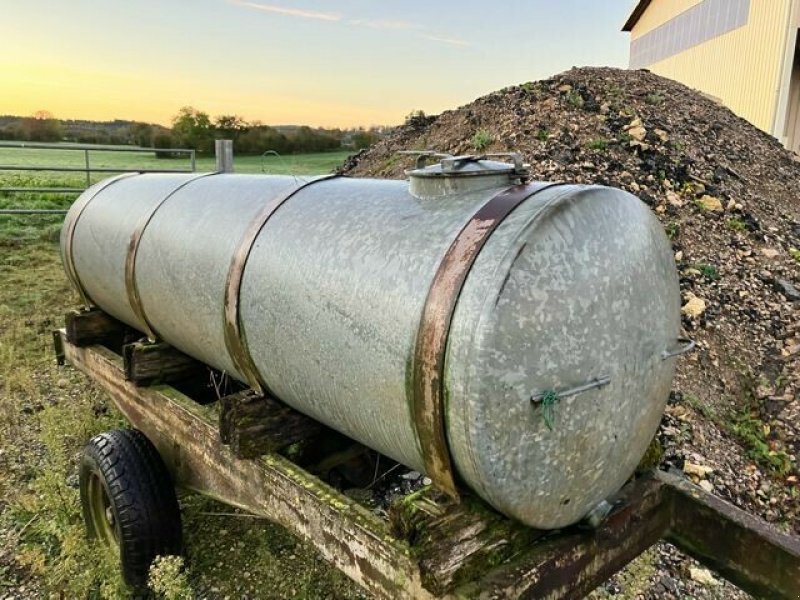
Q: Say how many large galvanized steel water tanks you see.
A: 1